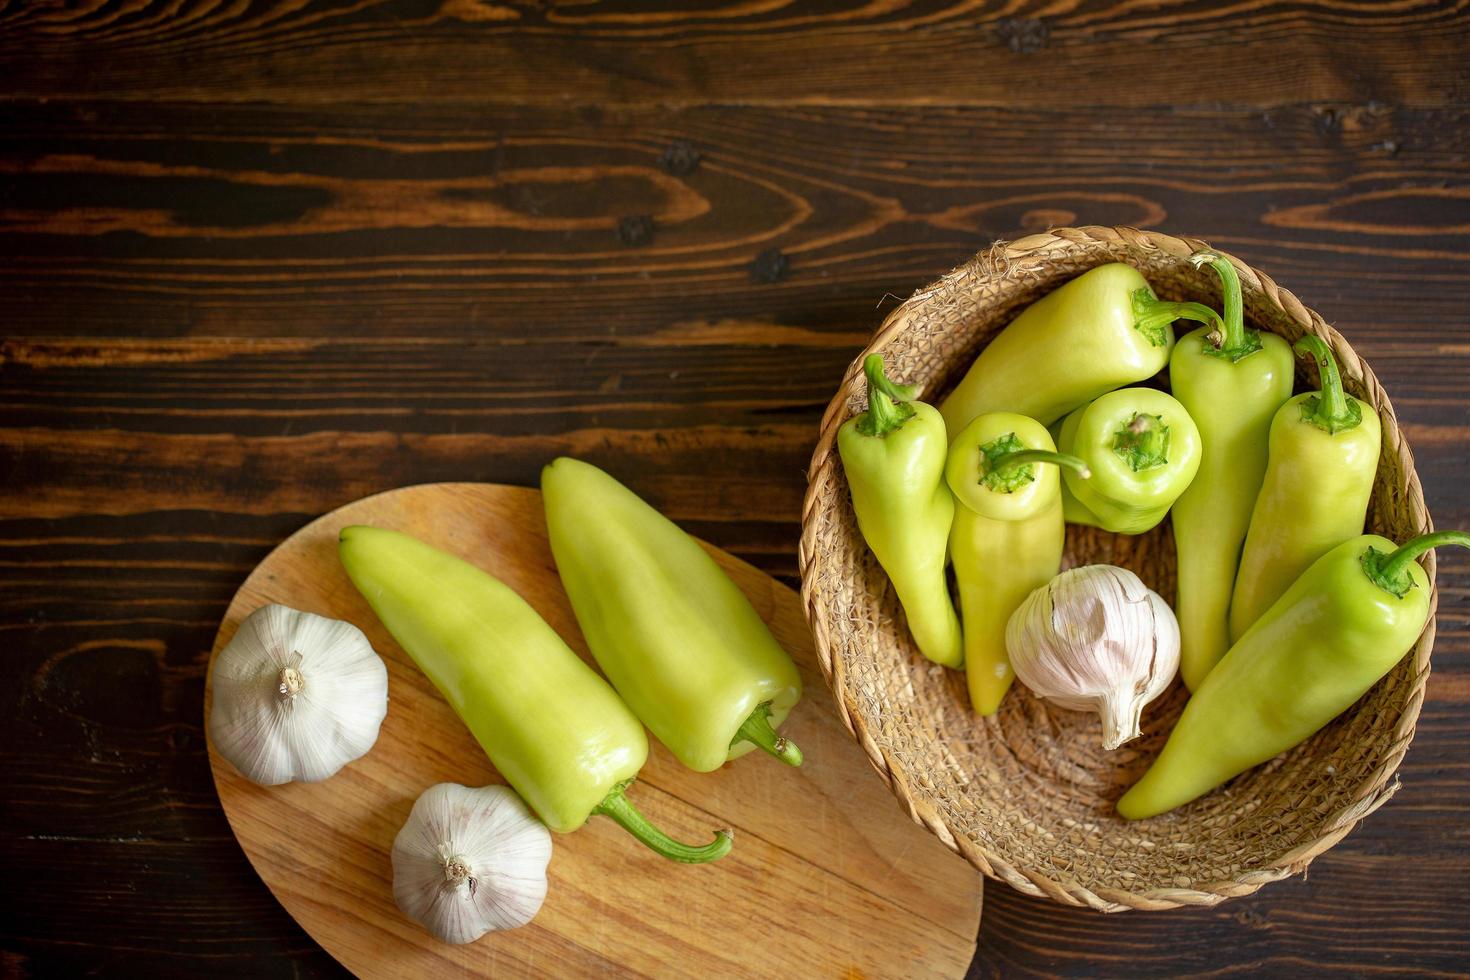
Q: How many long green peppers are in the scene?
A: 9